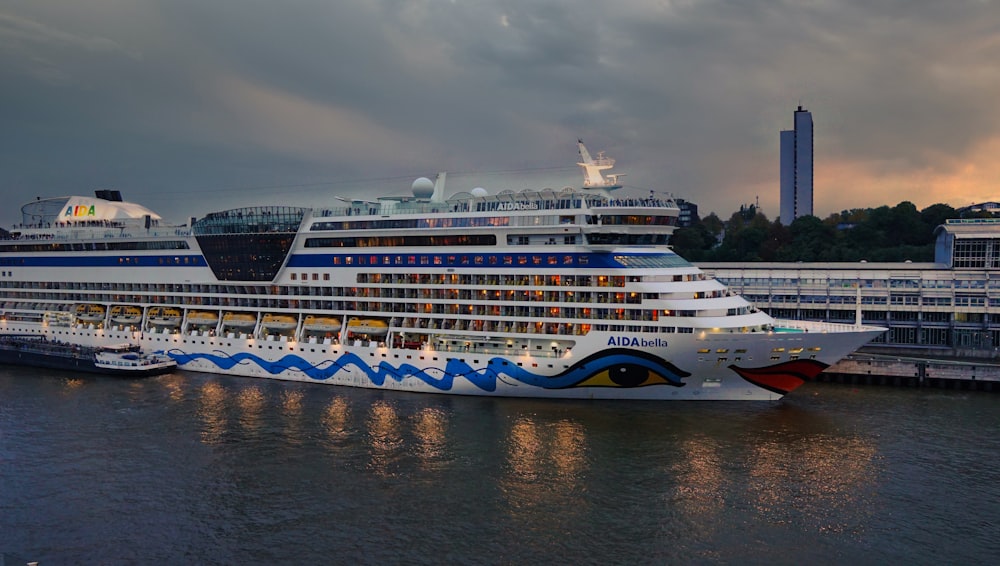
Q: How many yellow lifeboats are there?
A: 8